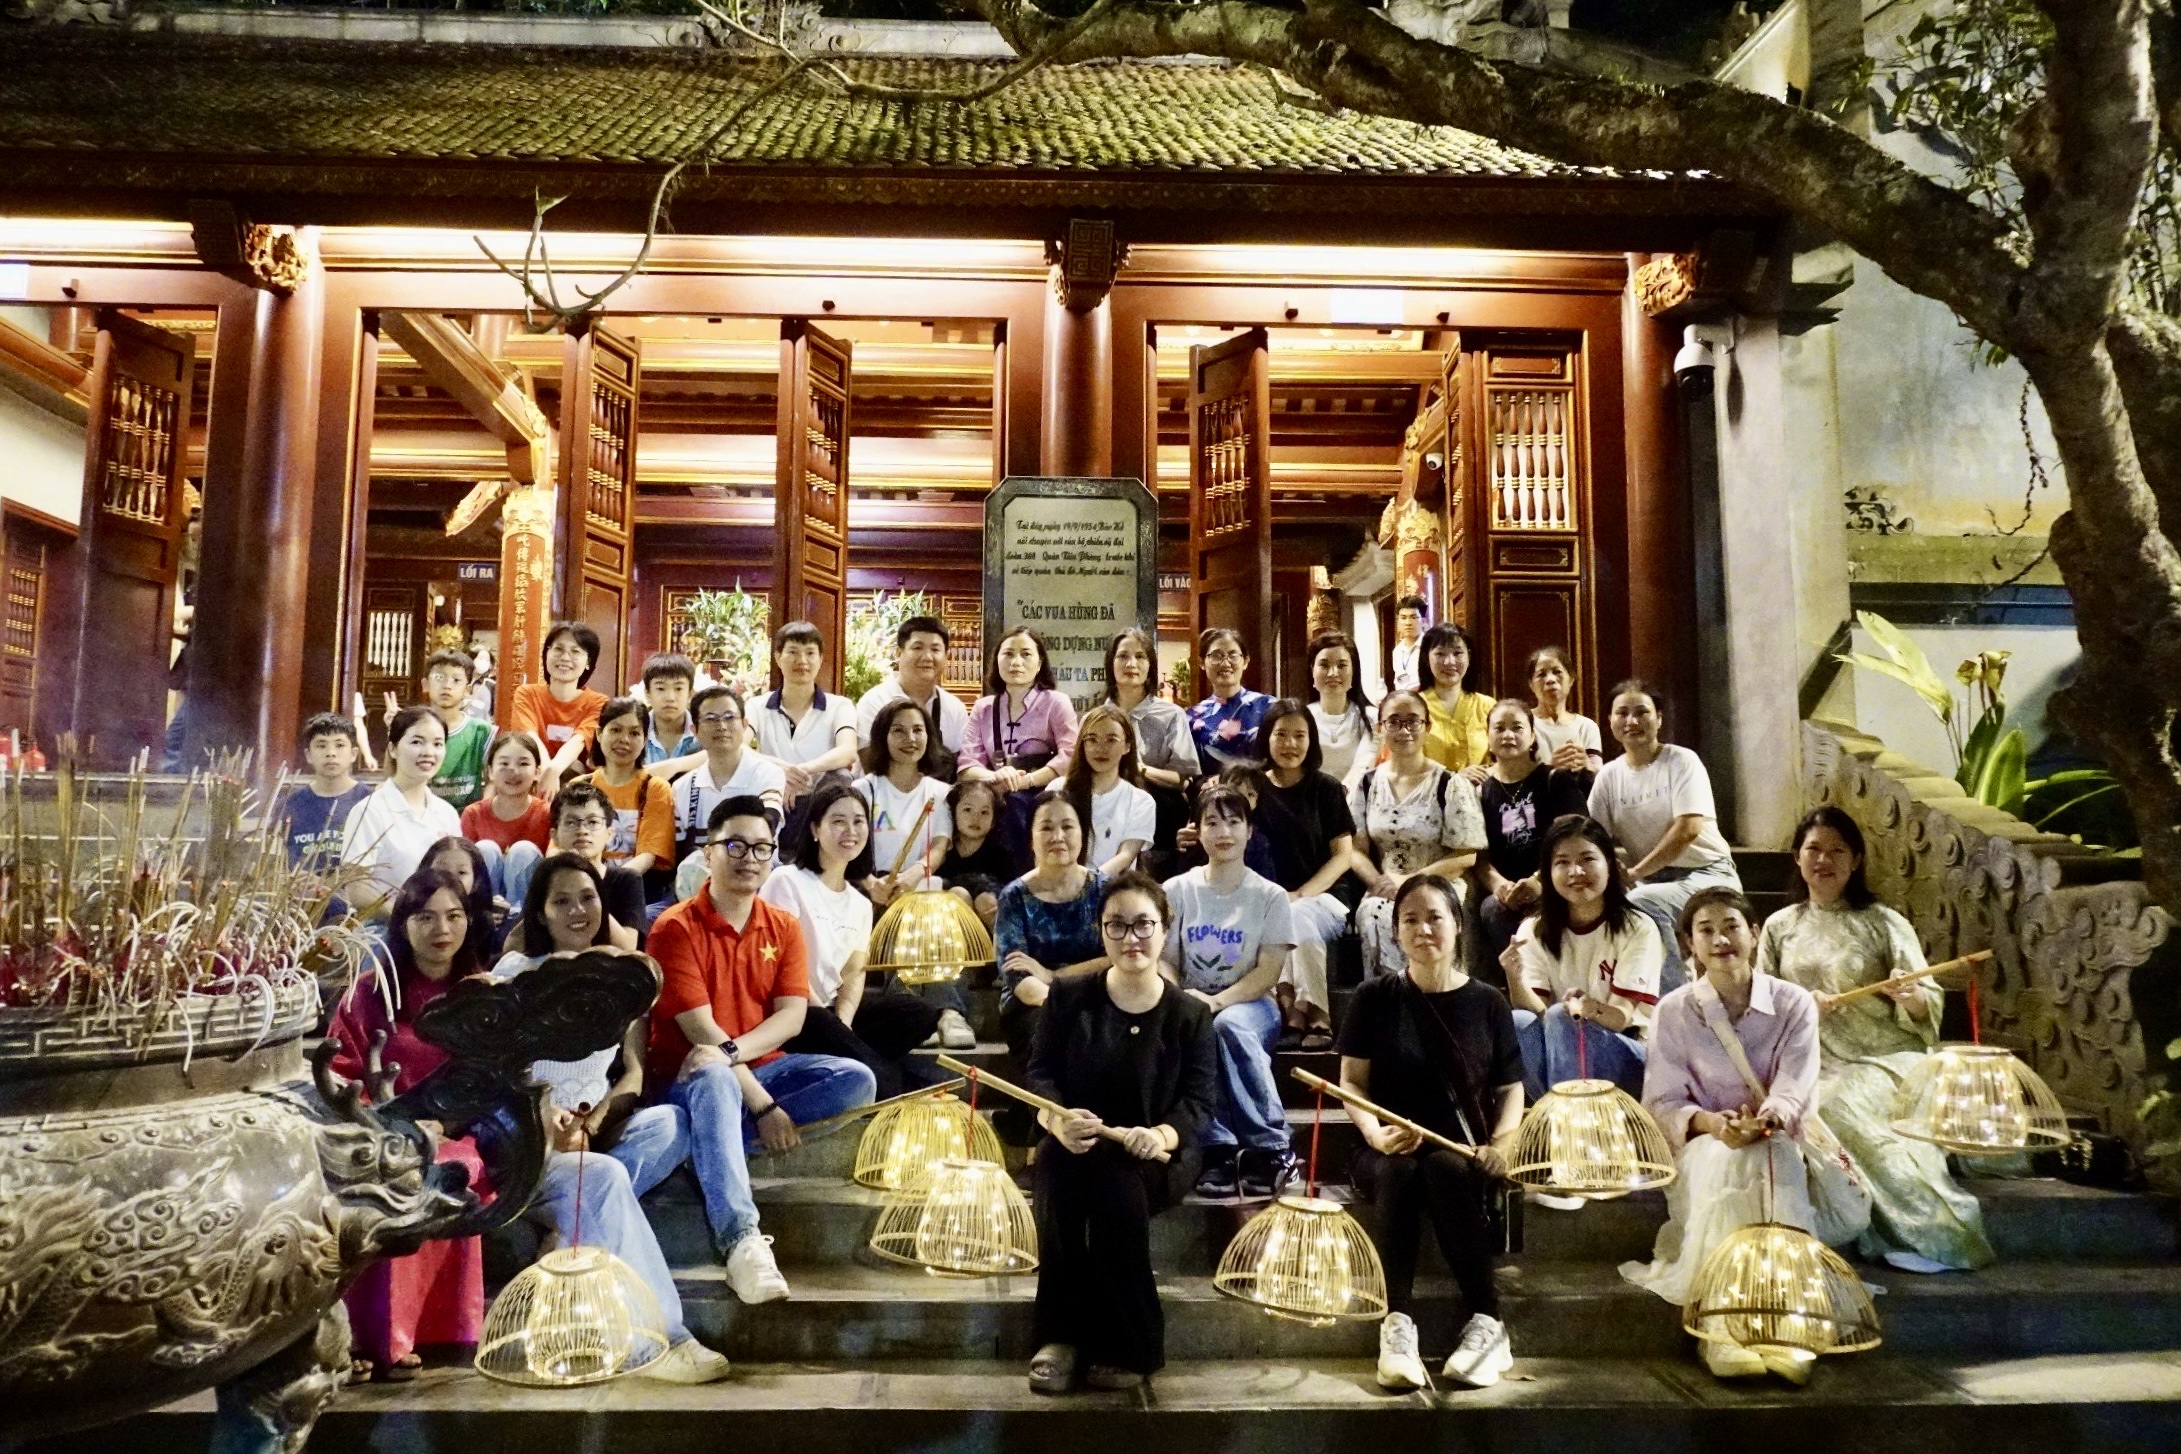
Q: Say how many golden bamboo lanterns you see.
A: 8